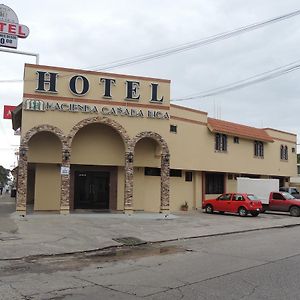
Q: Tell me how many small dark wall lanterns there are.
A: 4